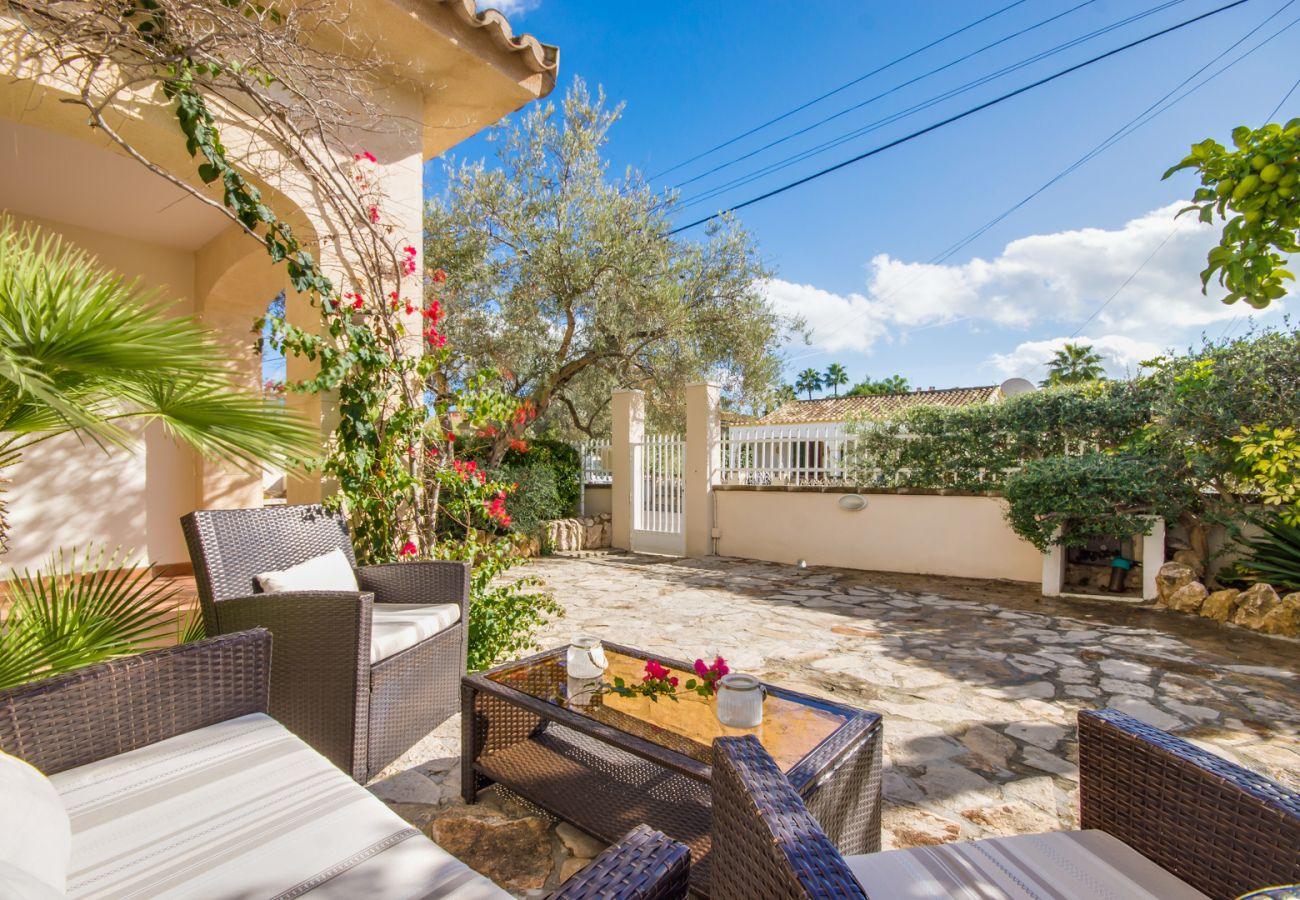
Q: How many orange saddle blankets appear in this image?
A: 0